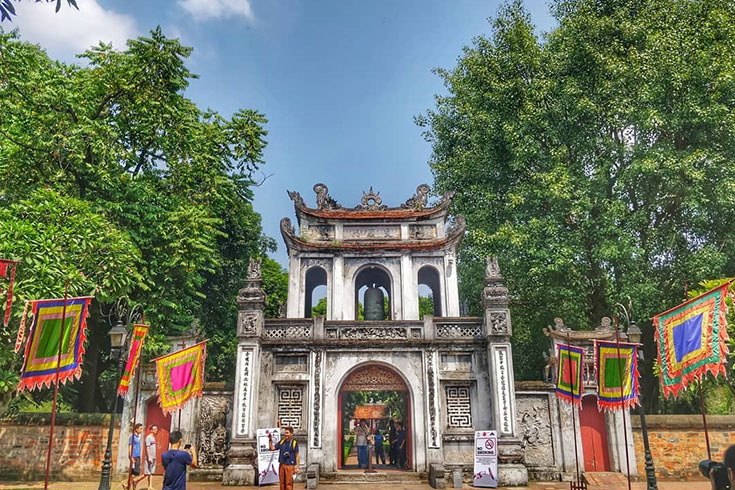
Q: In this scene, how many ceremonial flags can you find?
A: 7